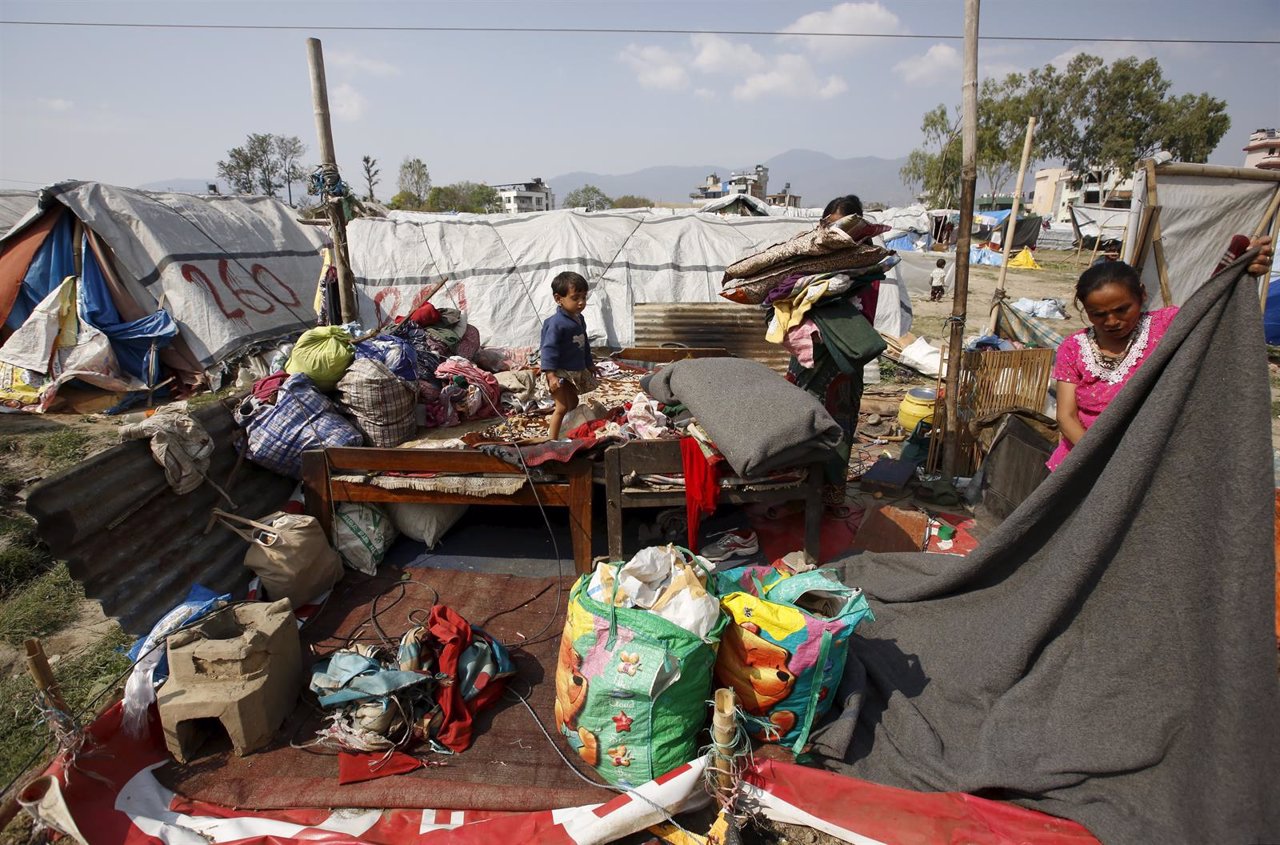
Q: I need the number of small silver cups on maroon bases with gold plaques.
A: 0